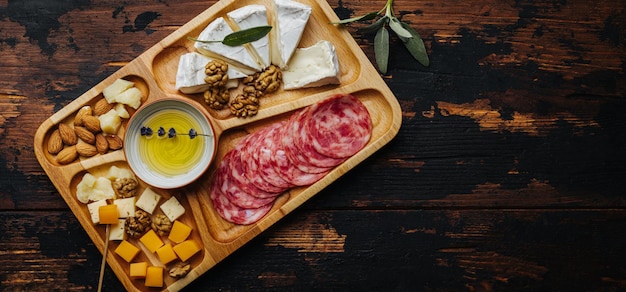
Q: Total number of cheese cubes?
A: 13